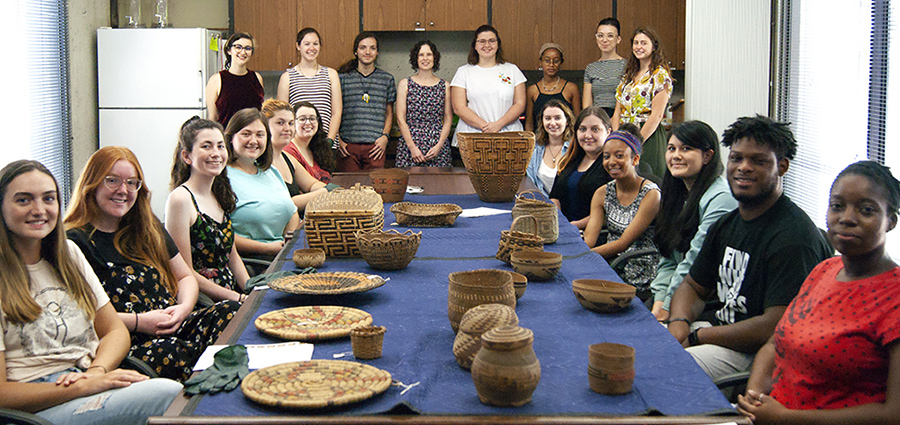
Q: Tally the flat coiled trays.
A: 3